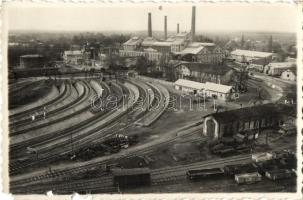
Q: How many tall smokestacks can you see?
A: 4